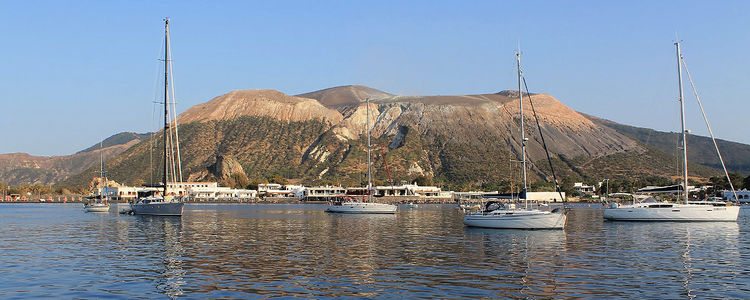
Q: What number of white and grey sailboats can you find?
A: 5